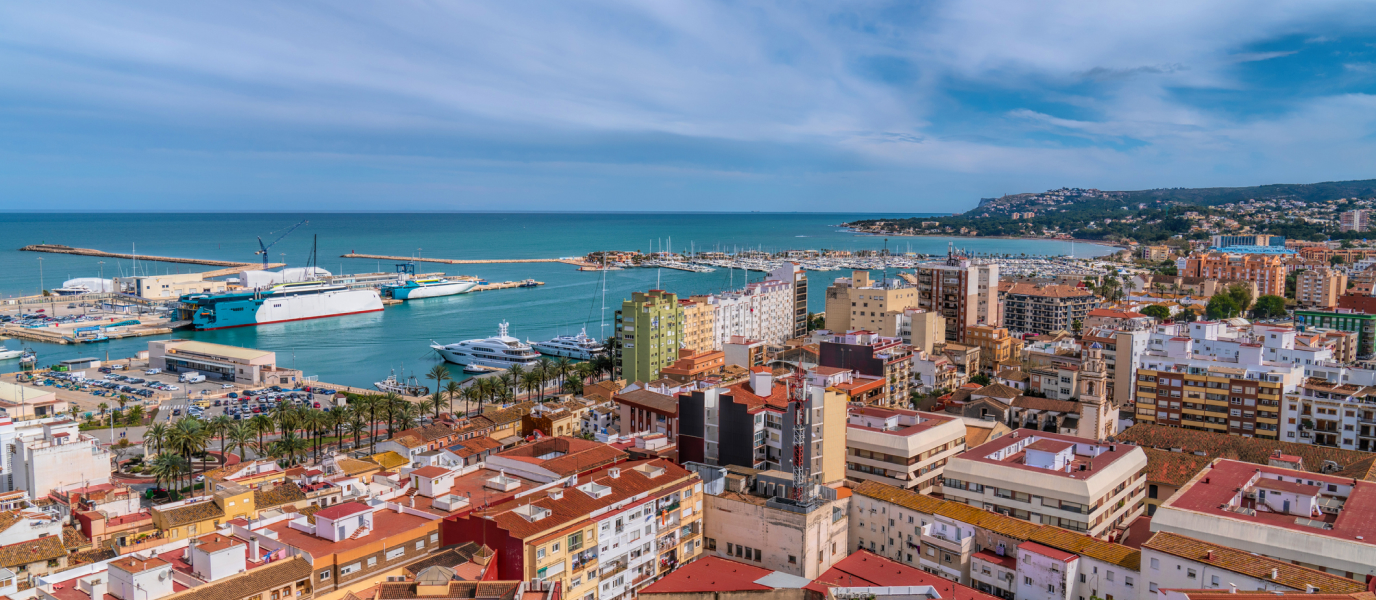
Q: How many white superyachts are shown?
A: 2